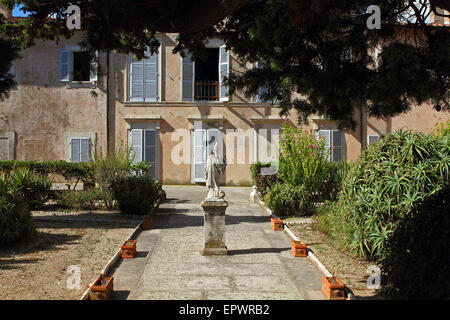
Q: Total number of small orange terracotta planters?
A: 6